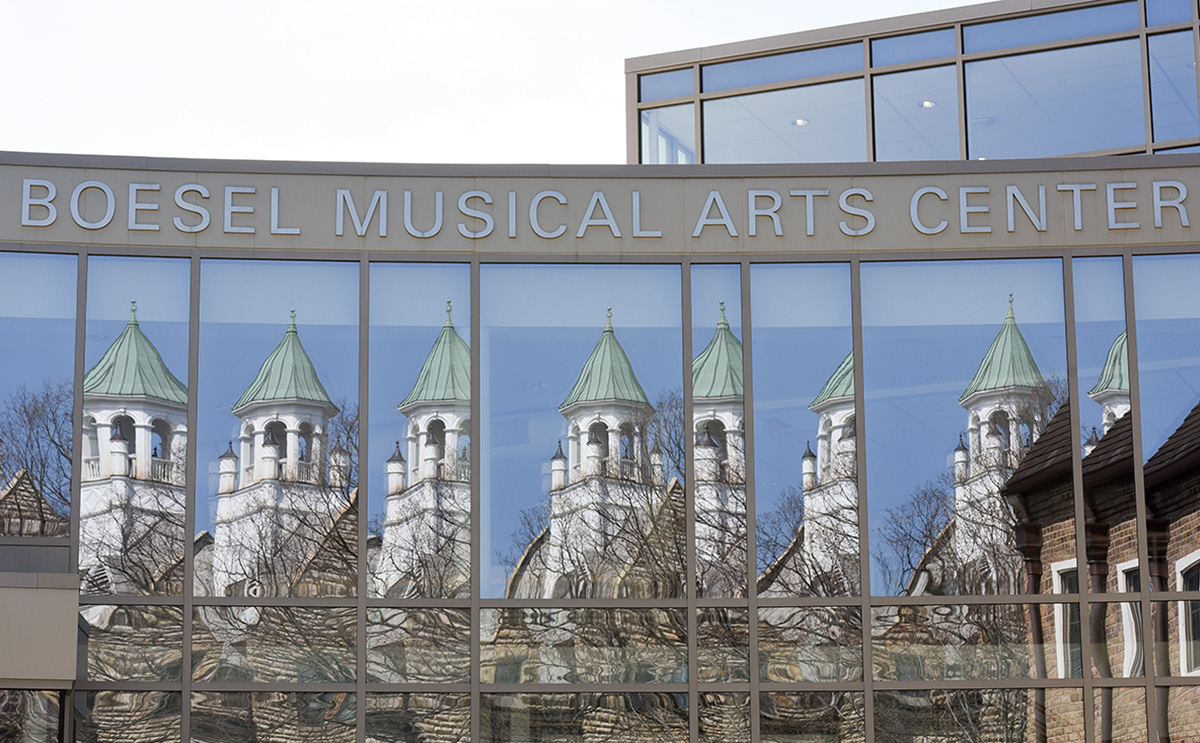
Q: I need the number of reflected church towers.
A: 8